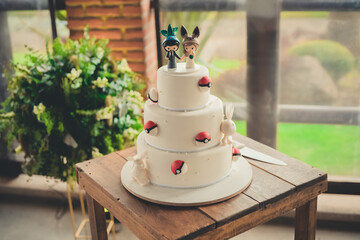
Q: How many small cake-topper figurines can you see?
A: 2